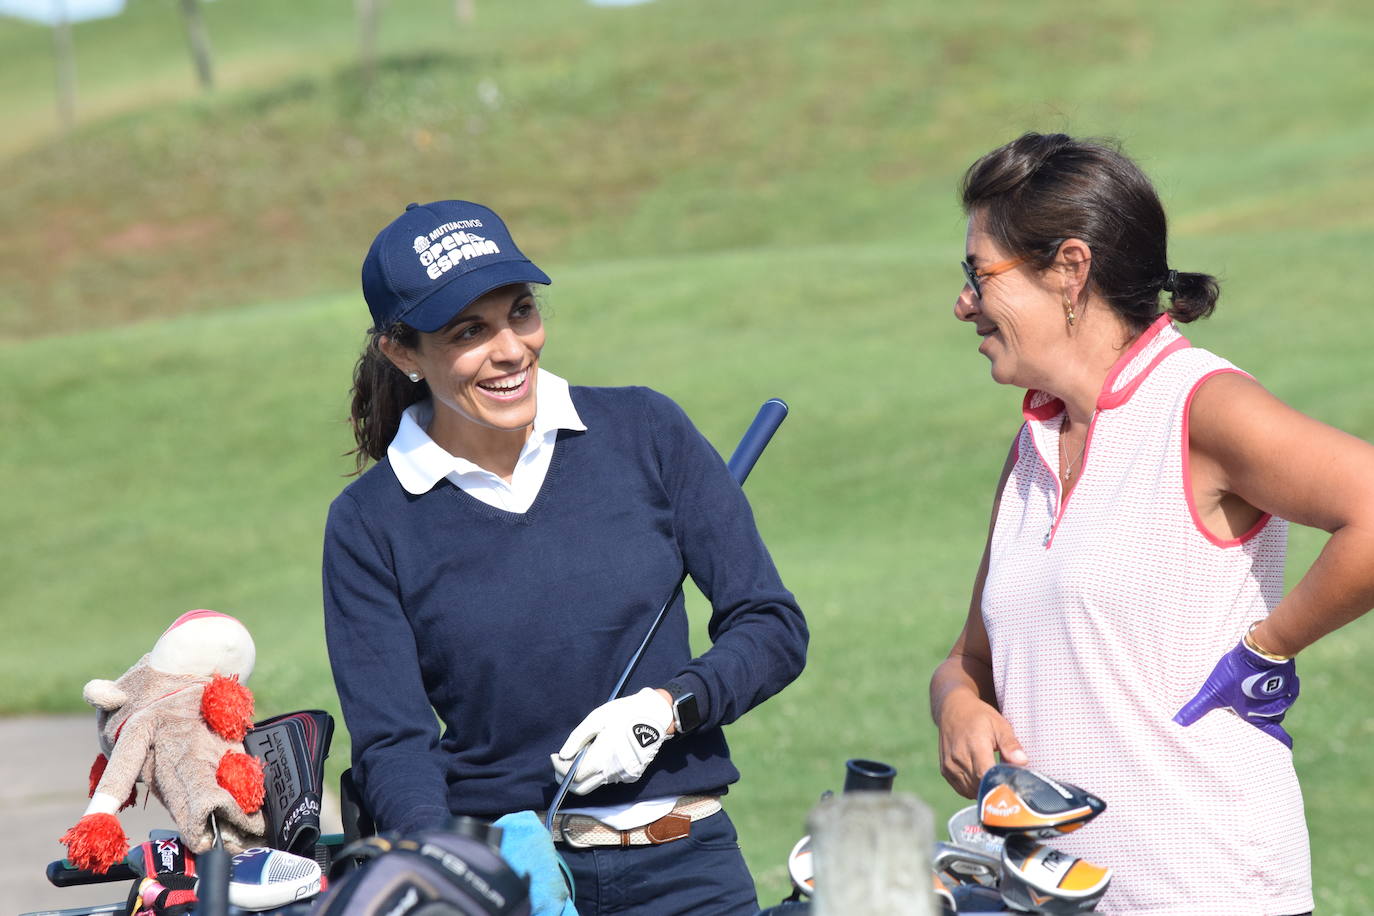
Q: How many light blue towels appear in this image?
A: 1